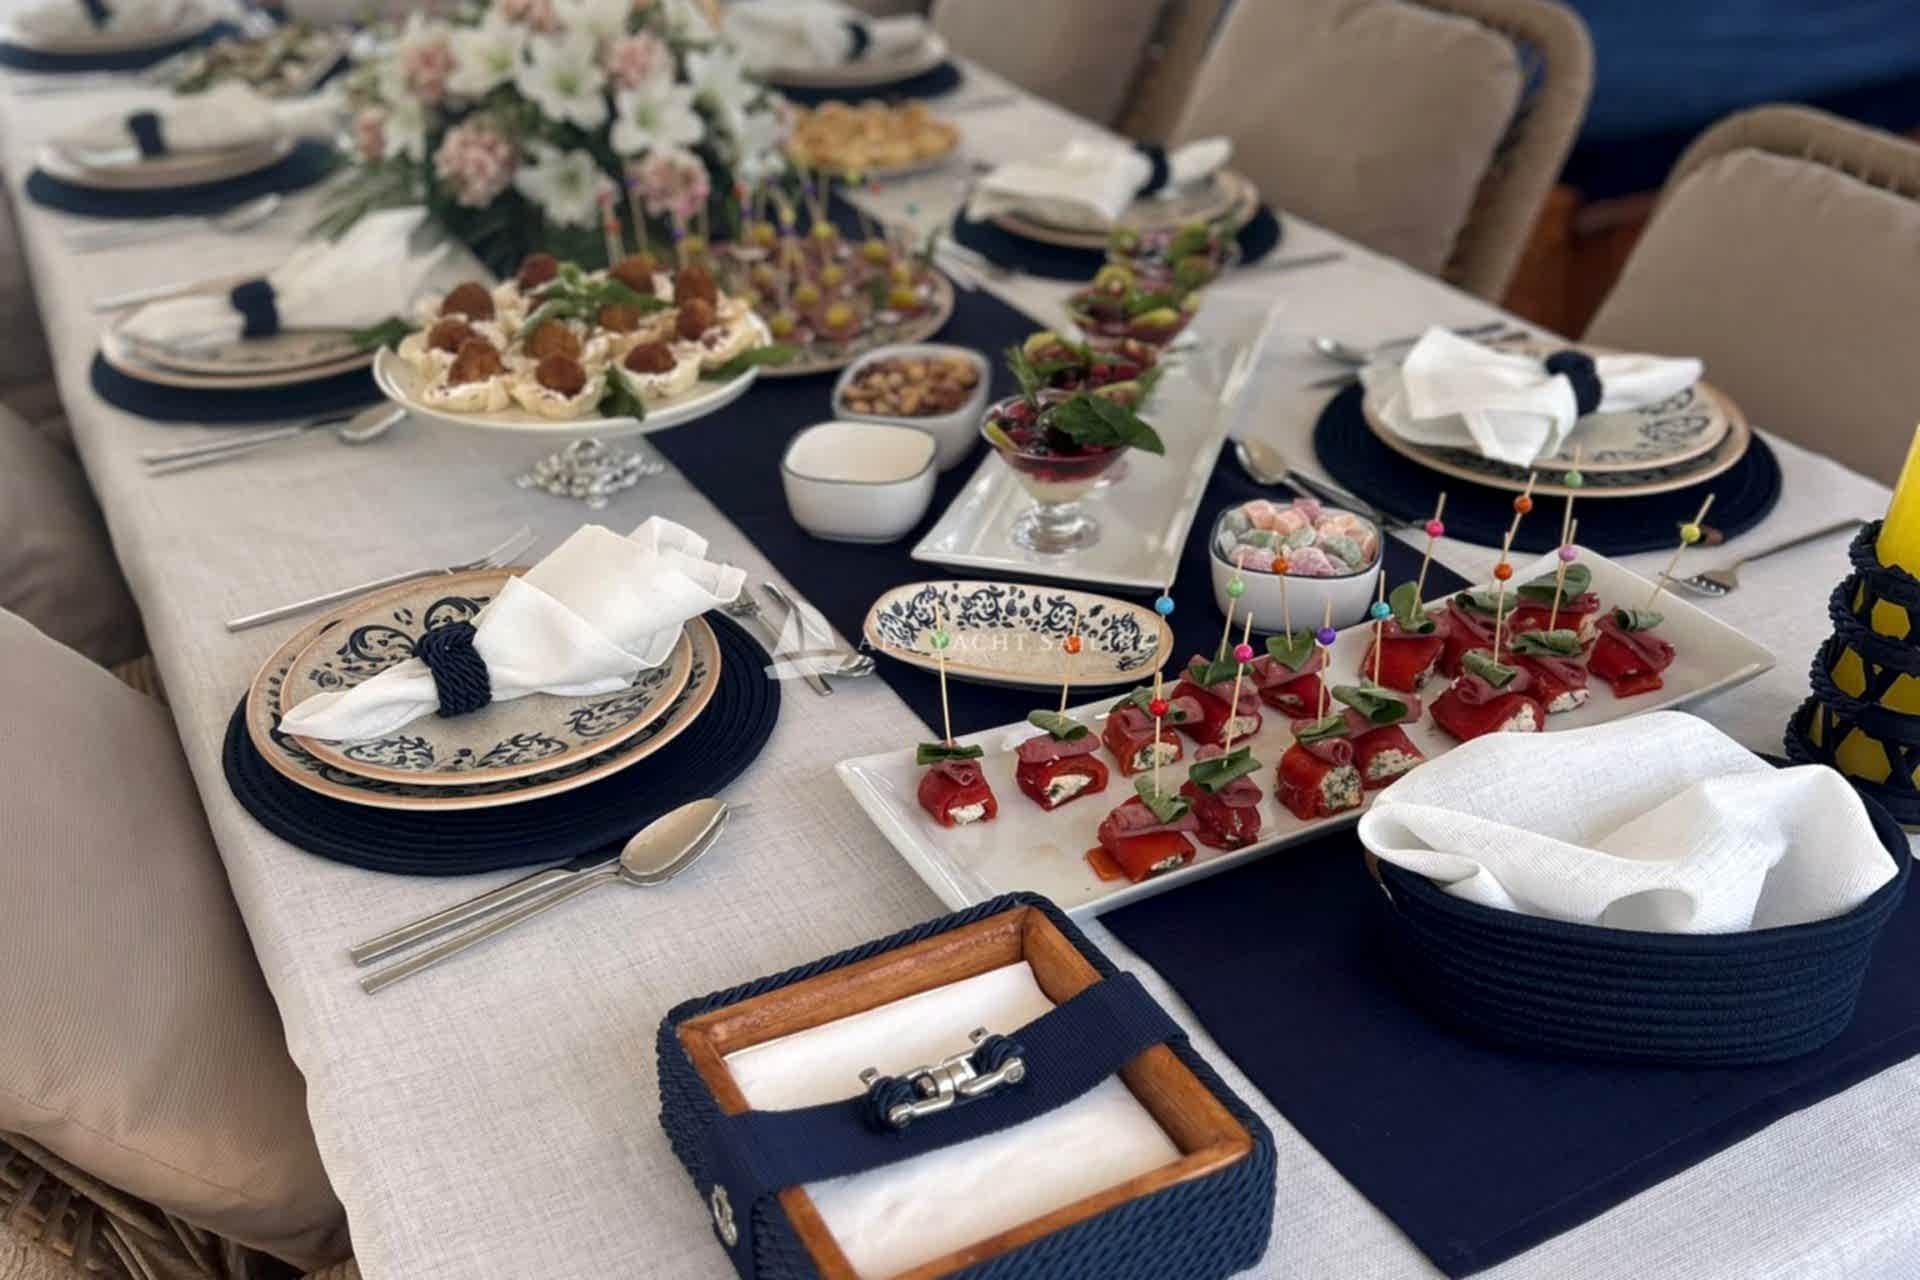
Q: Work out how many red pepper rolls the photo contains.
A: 15